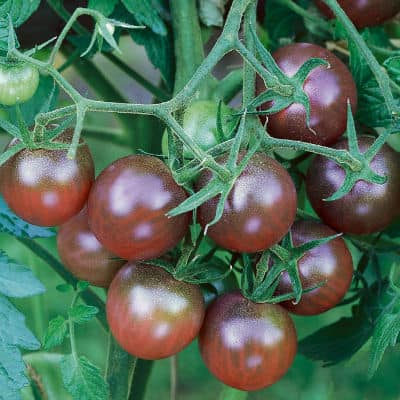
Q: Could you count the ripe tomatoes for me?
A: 10